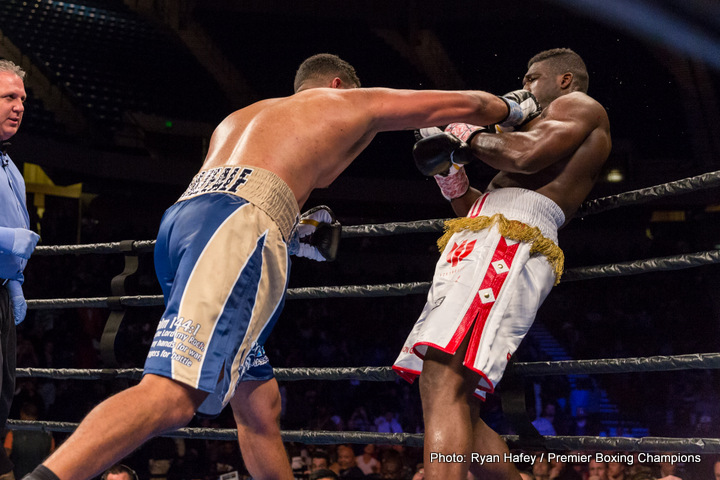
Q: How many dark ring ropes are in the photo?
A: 4